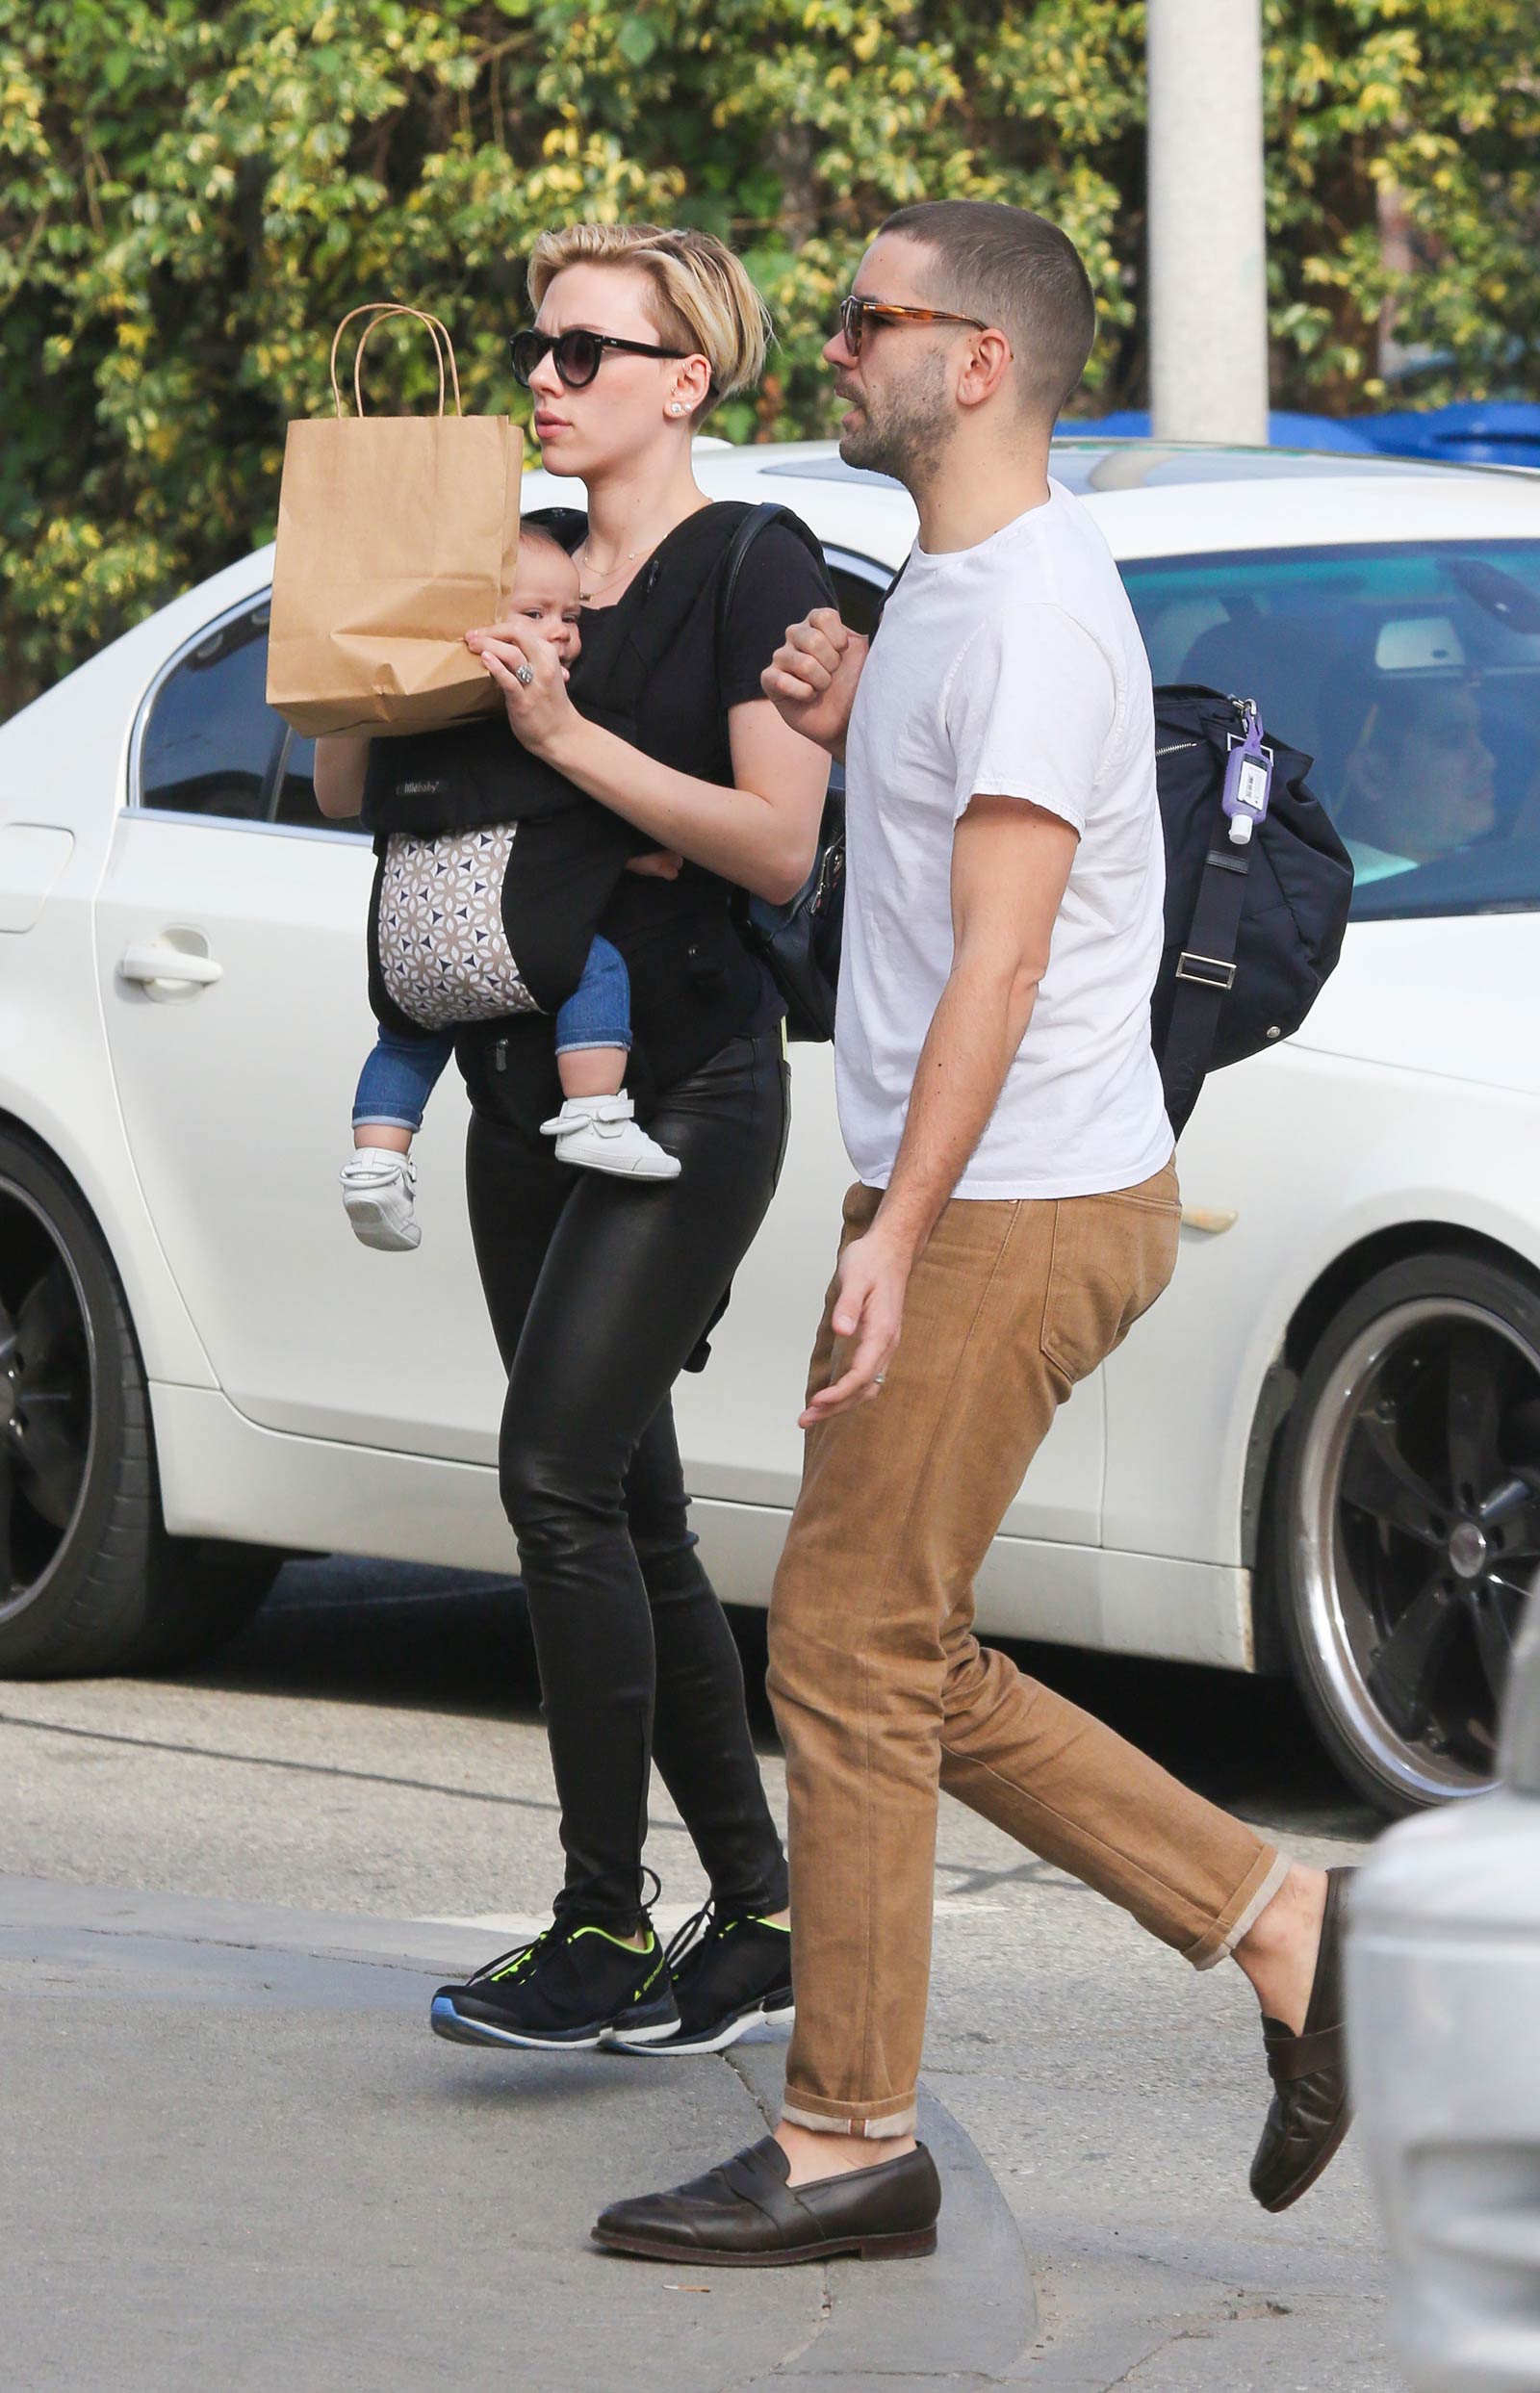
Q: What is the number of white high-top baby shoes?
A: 2